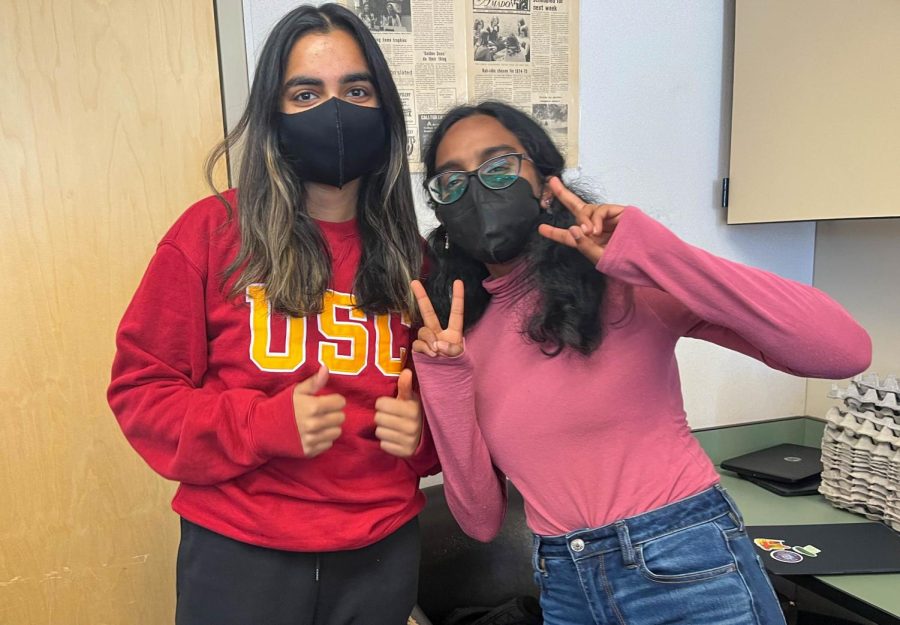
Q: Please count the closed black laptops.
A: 3